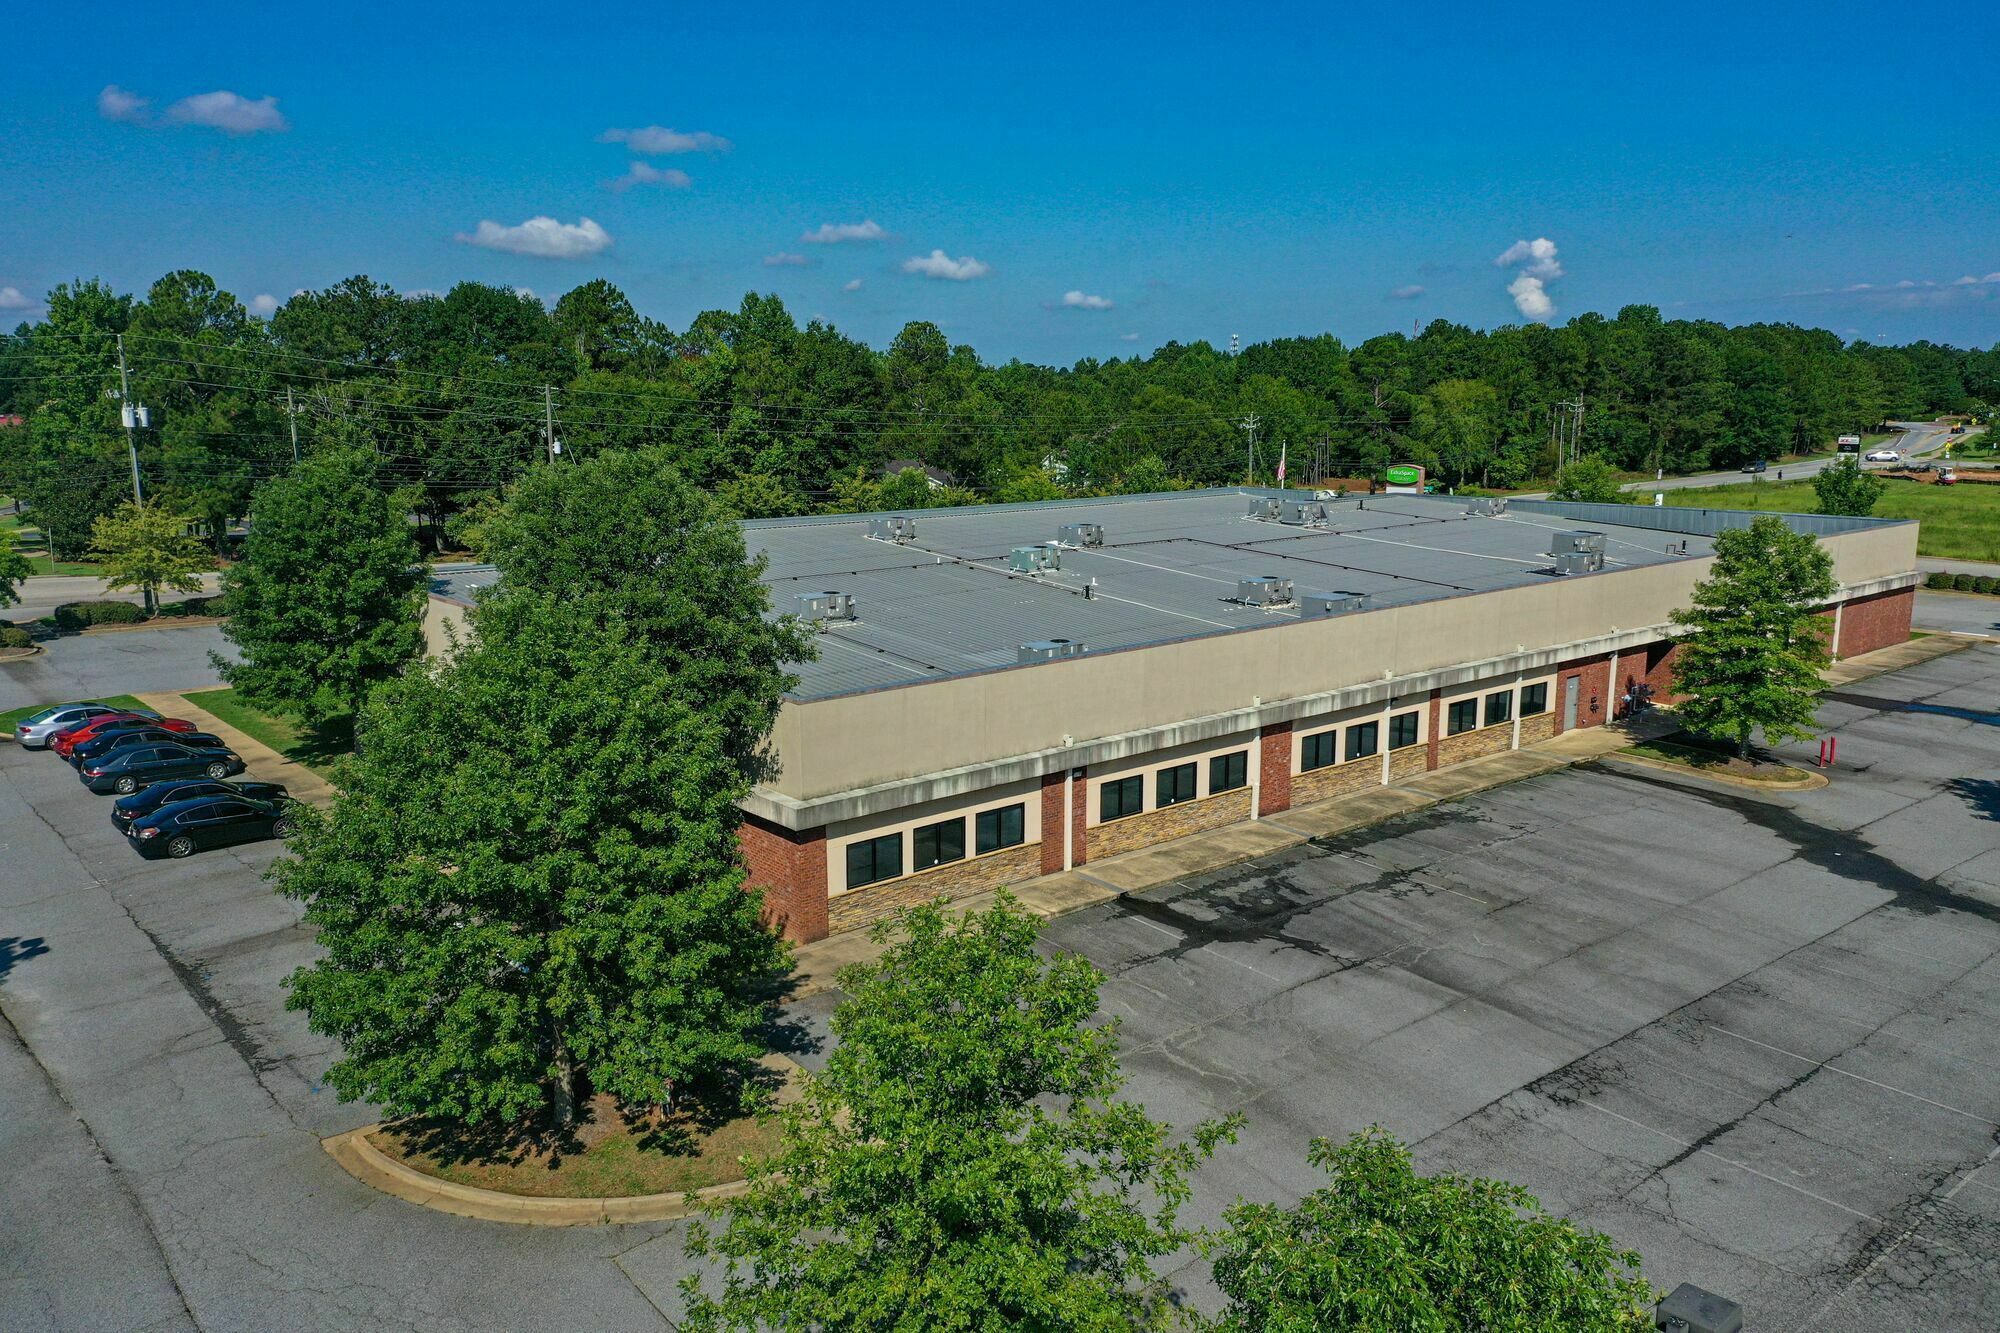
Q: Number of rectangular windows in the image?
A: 12